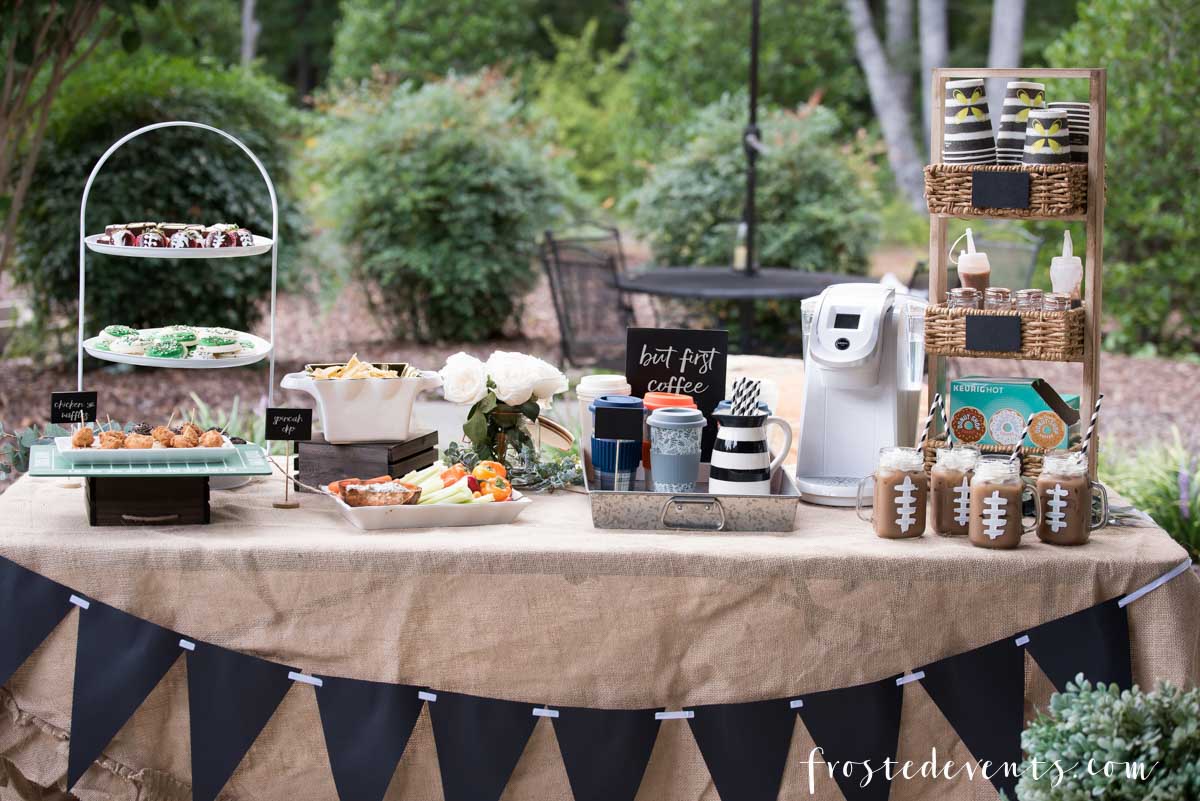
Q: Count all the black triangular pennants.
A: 10